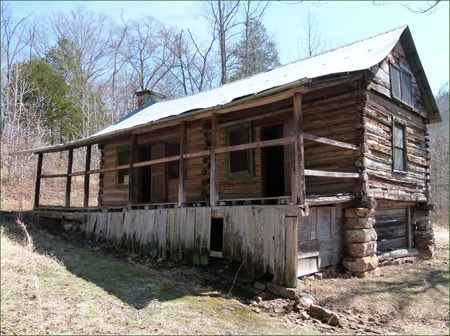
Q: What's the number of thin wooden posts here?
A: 7